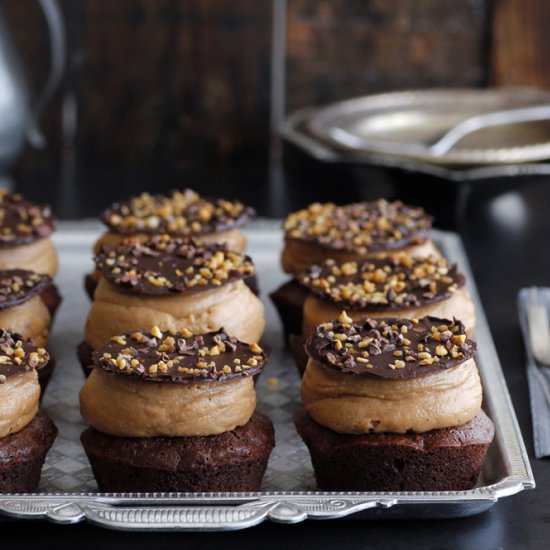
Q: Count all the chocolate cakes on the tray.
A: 9